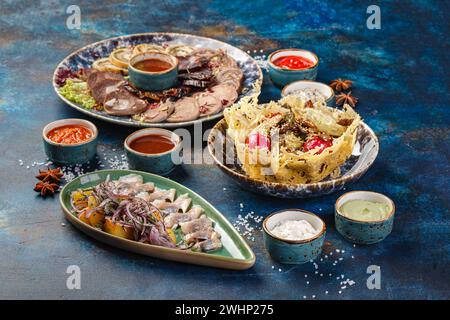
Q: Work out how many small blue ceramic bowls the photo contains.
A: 7